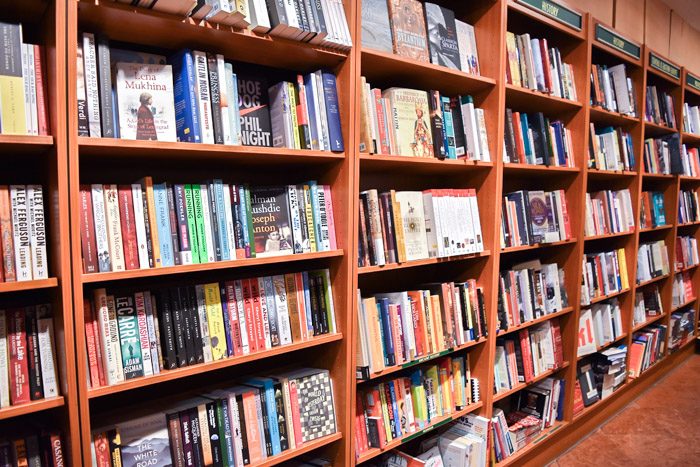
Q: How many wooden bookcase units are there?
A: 7